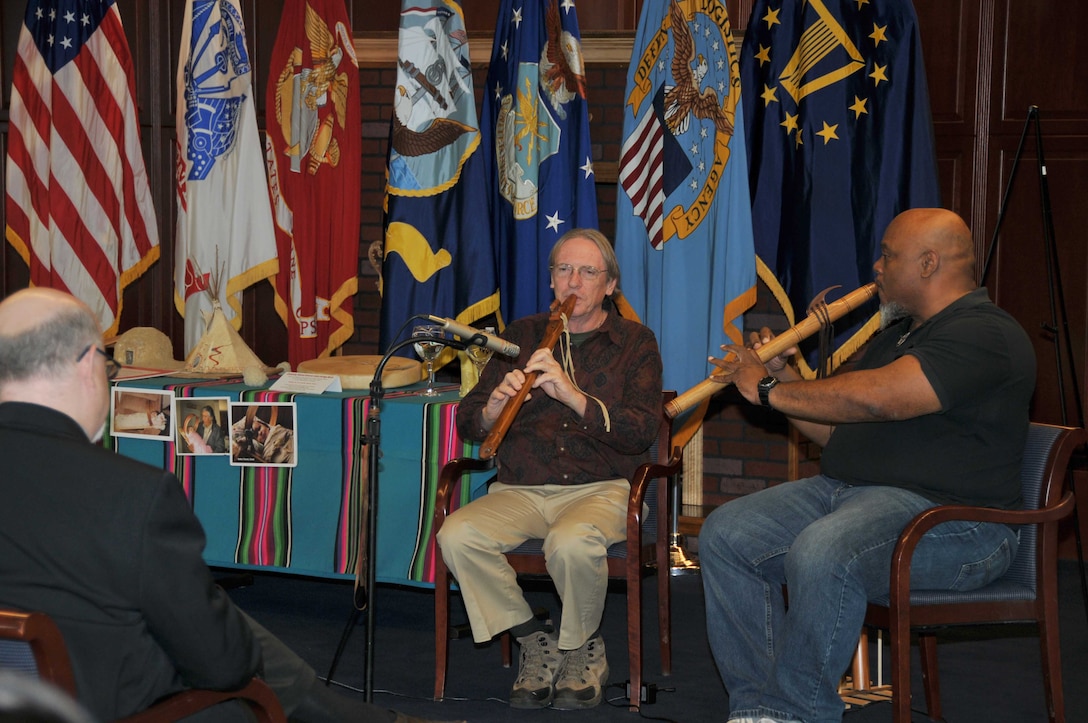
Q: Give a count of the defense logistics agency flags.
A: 1